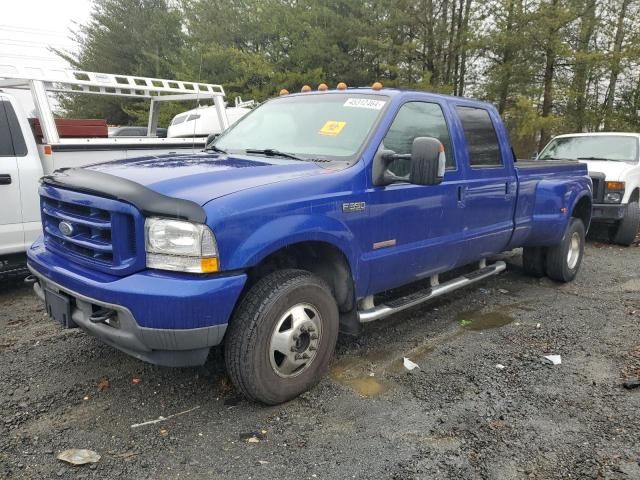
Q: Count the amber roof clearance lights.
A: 5